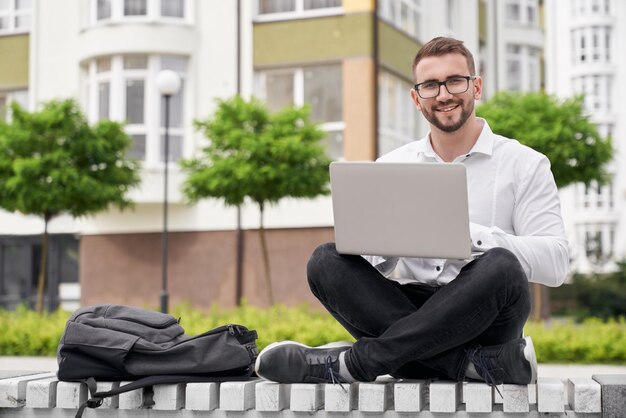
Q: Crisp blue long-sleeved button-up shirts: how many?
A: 0